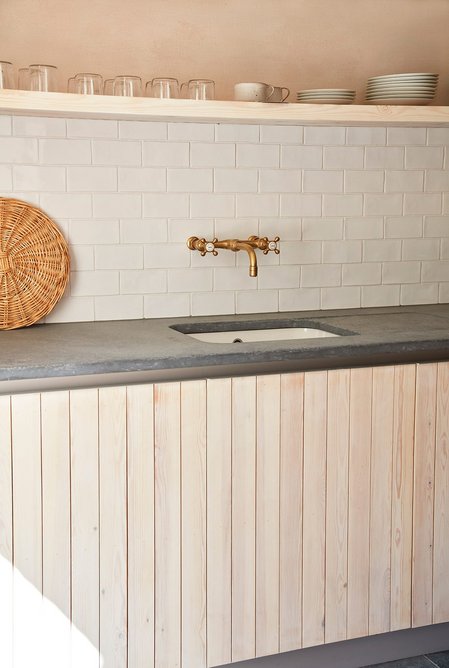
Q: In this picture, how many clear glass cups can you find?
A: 11